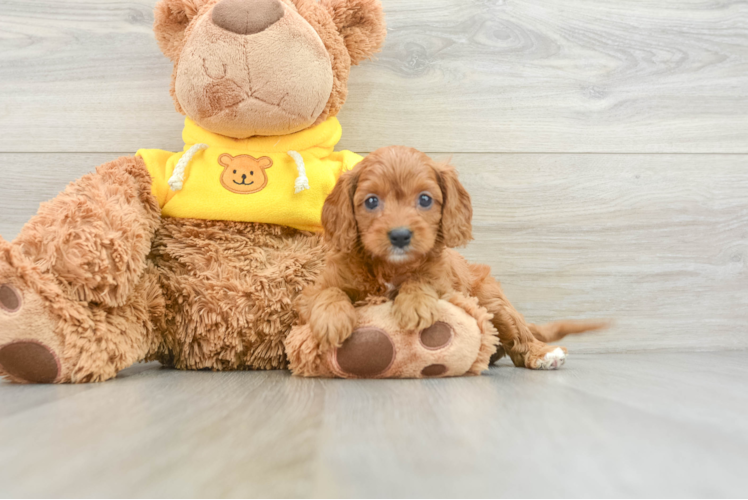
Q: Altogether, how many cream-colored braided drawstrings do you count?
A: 2